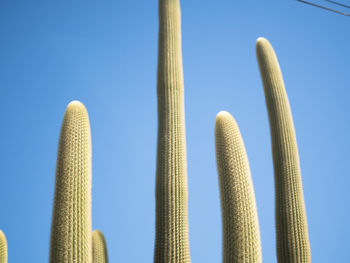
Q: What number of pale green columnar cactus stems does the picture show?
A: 6